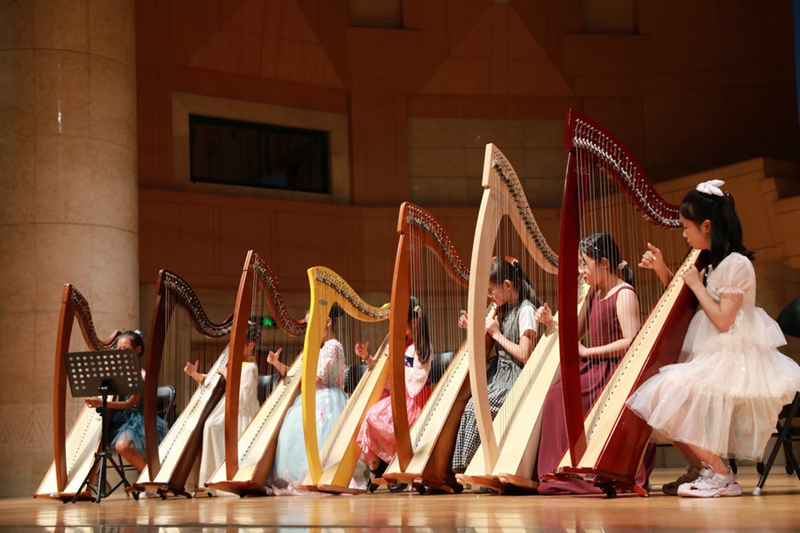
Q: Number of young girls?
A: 7